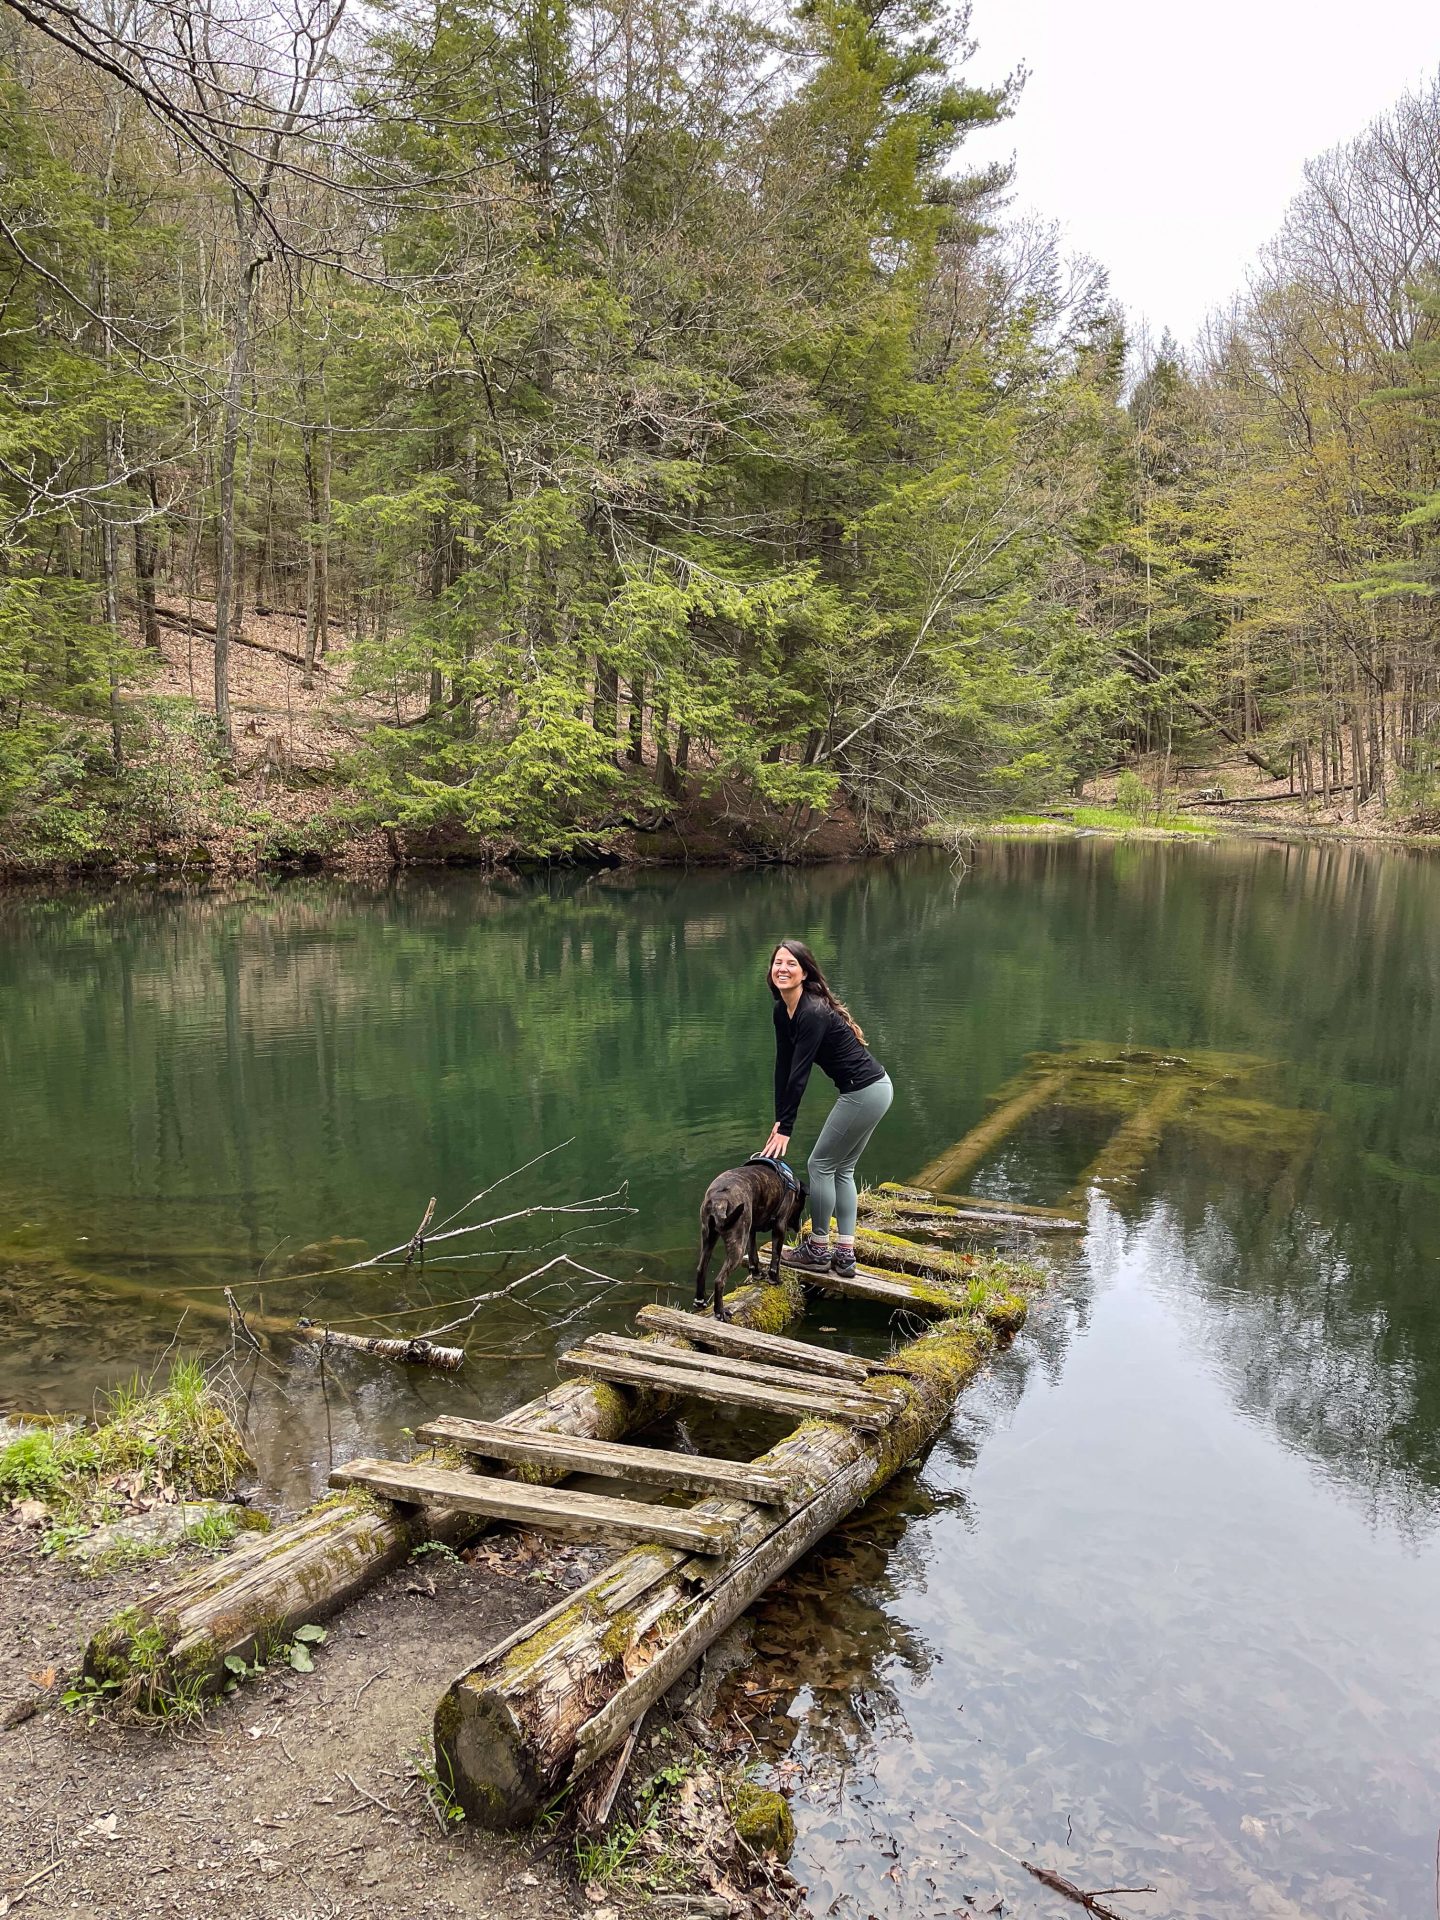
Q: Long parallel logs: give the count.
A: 2